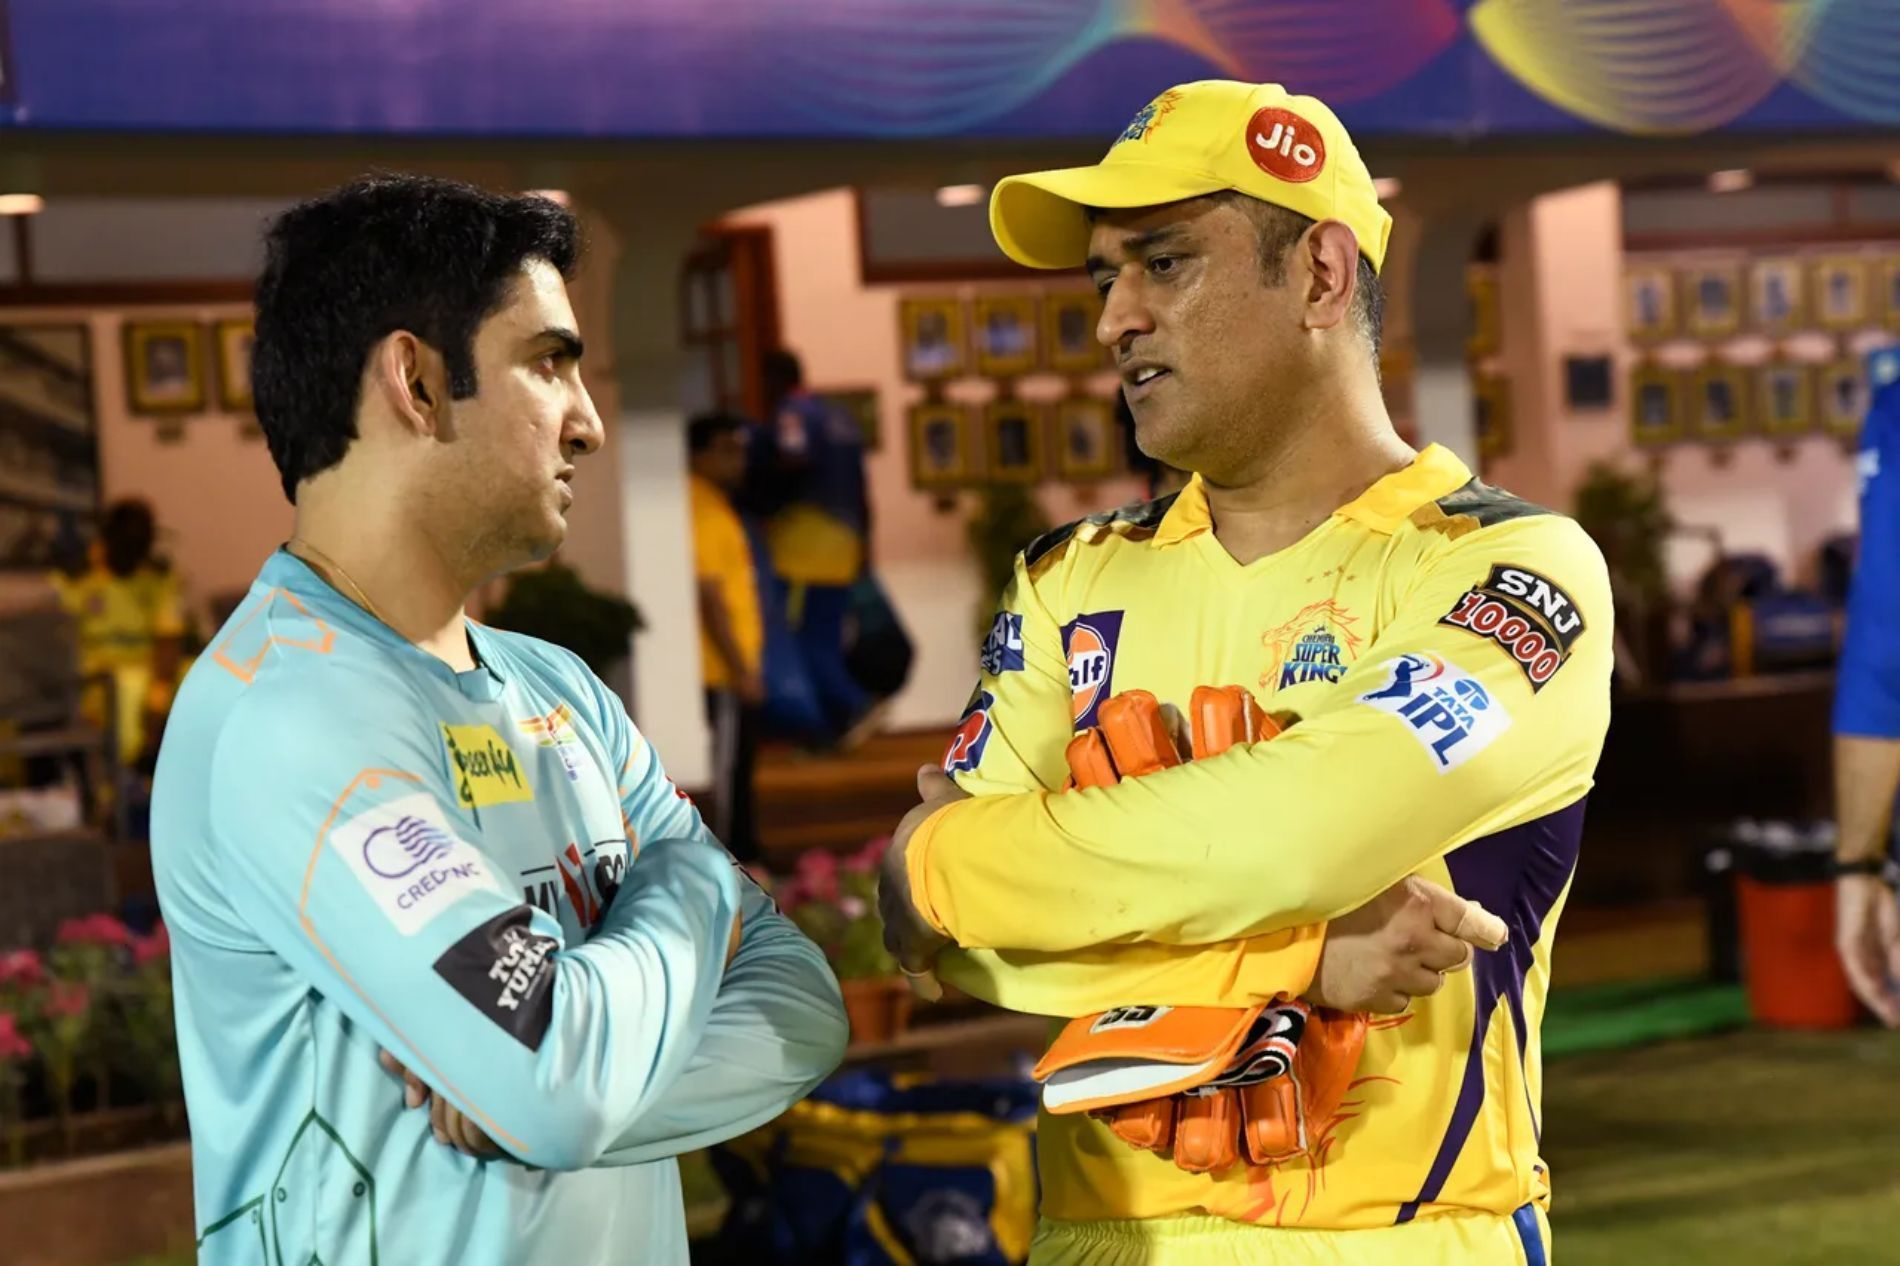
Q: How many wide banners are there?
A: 1